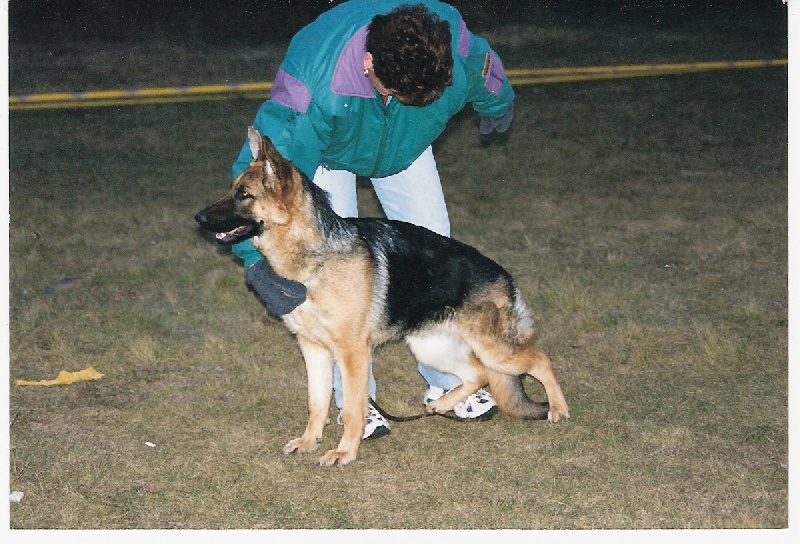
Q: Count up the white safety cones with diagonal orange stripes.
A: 0